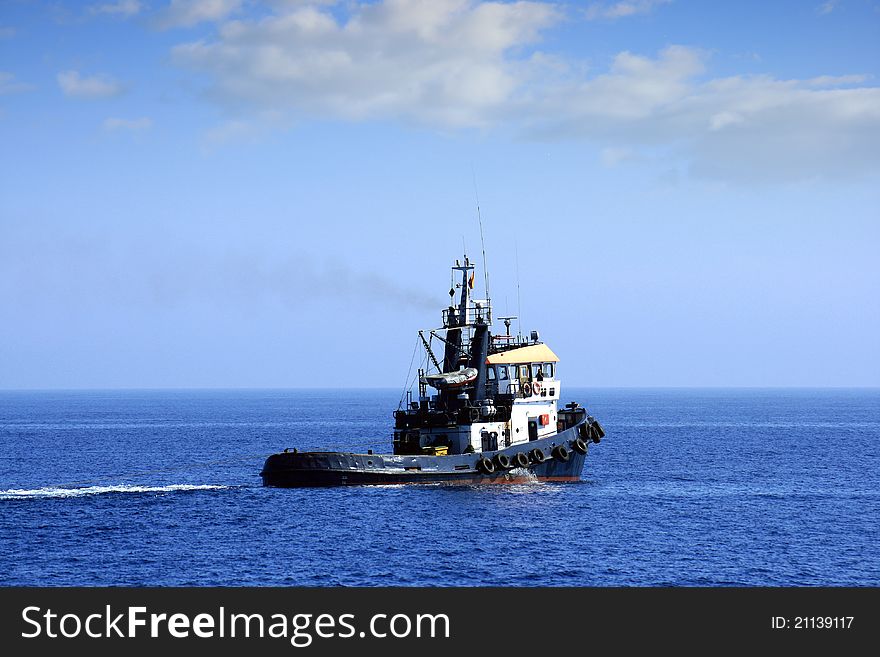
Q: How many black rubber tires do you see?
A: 9